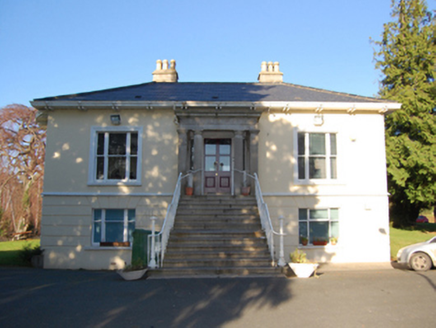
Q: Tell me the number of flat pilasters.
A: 2